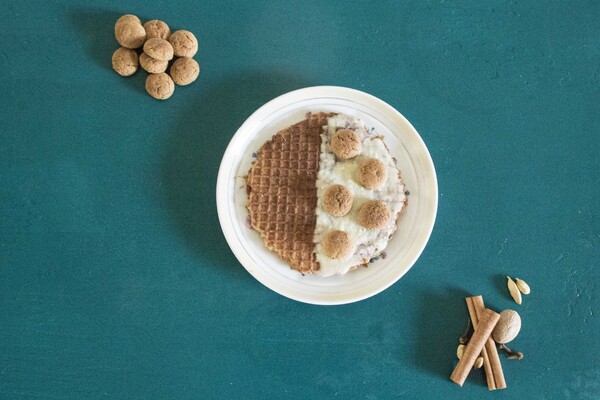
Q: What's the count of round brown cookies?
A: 13